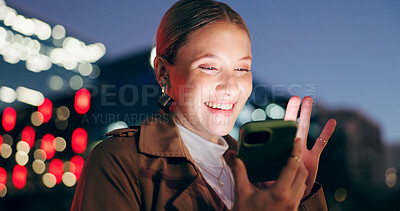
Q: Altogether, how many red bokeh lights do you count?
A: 11